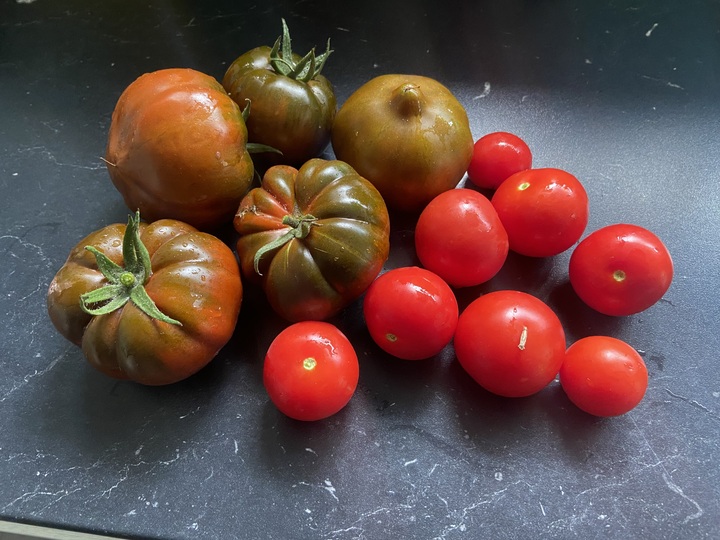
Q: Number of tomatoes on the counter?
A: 13